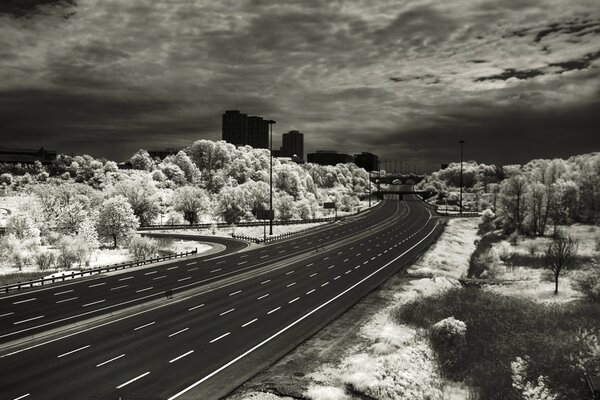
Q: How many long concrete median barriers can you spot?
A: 1